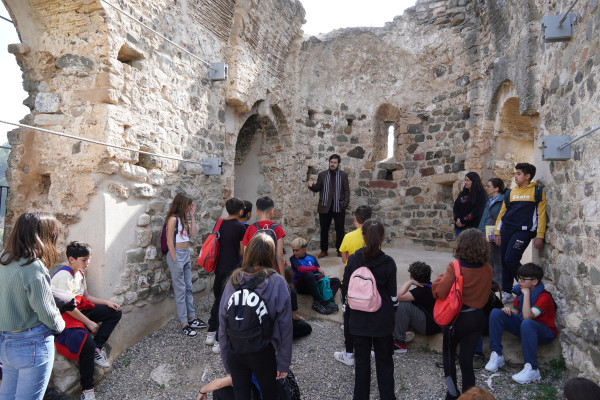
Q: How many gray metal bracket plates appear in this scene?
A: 4